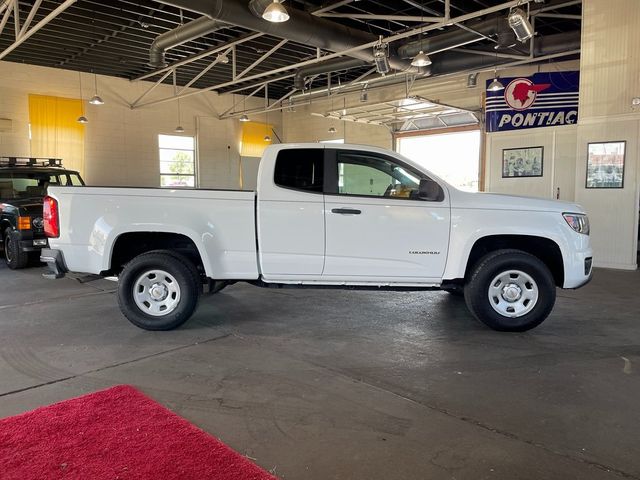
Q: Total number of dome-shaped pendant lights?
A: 9